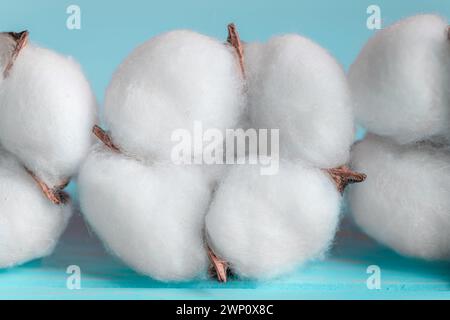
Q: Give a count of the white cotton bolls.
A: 8